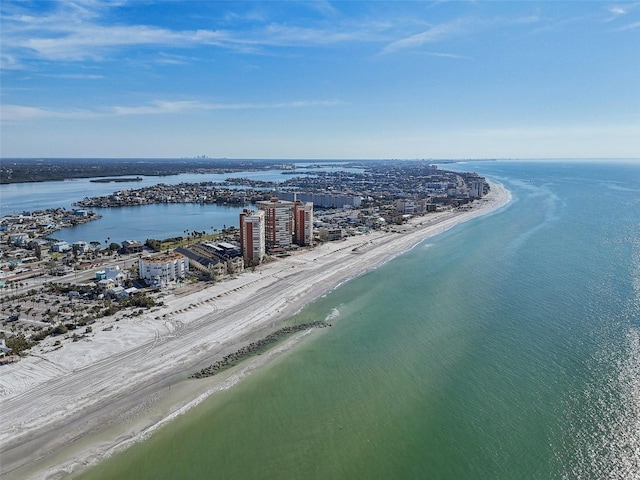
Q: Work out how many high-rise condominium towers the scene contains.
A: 3